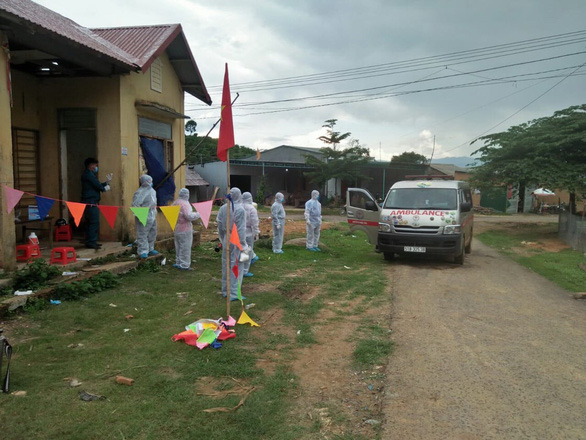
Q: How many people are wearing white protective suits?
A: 6